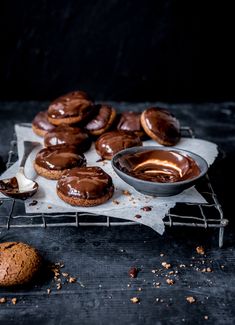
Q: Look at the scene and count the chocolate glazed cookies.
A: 9